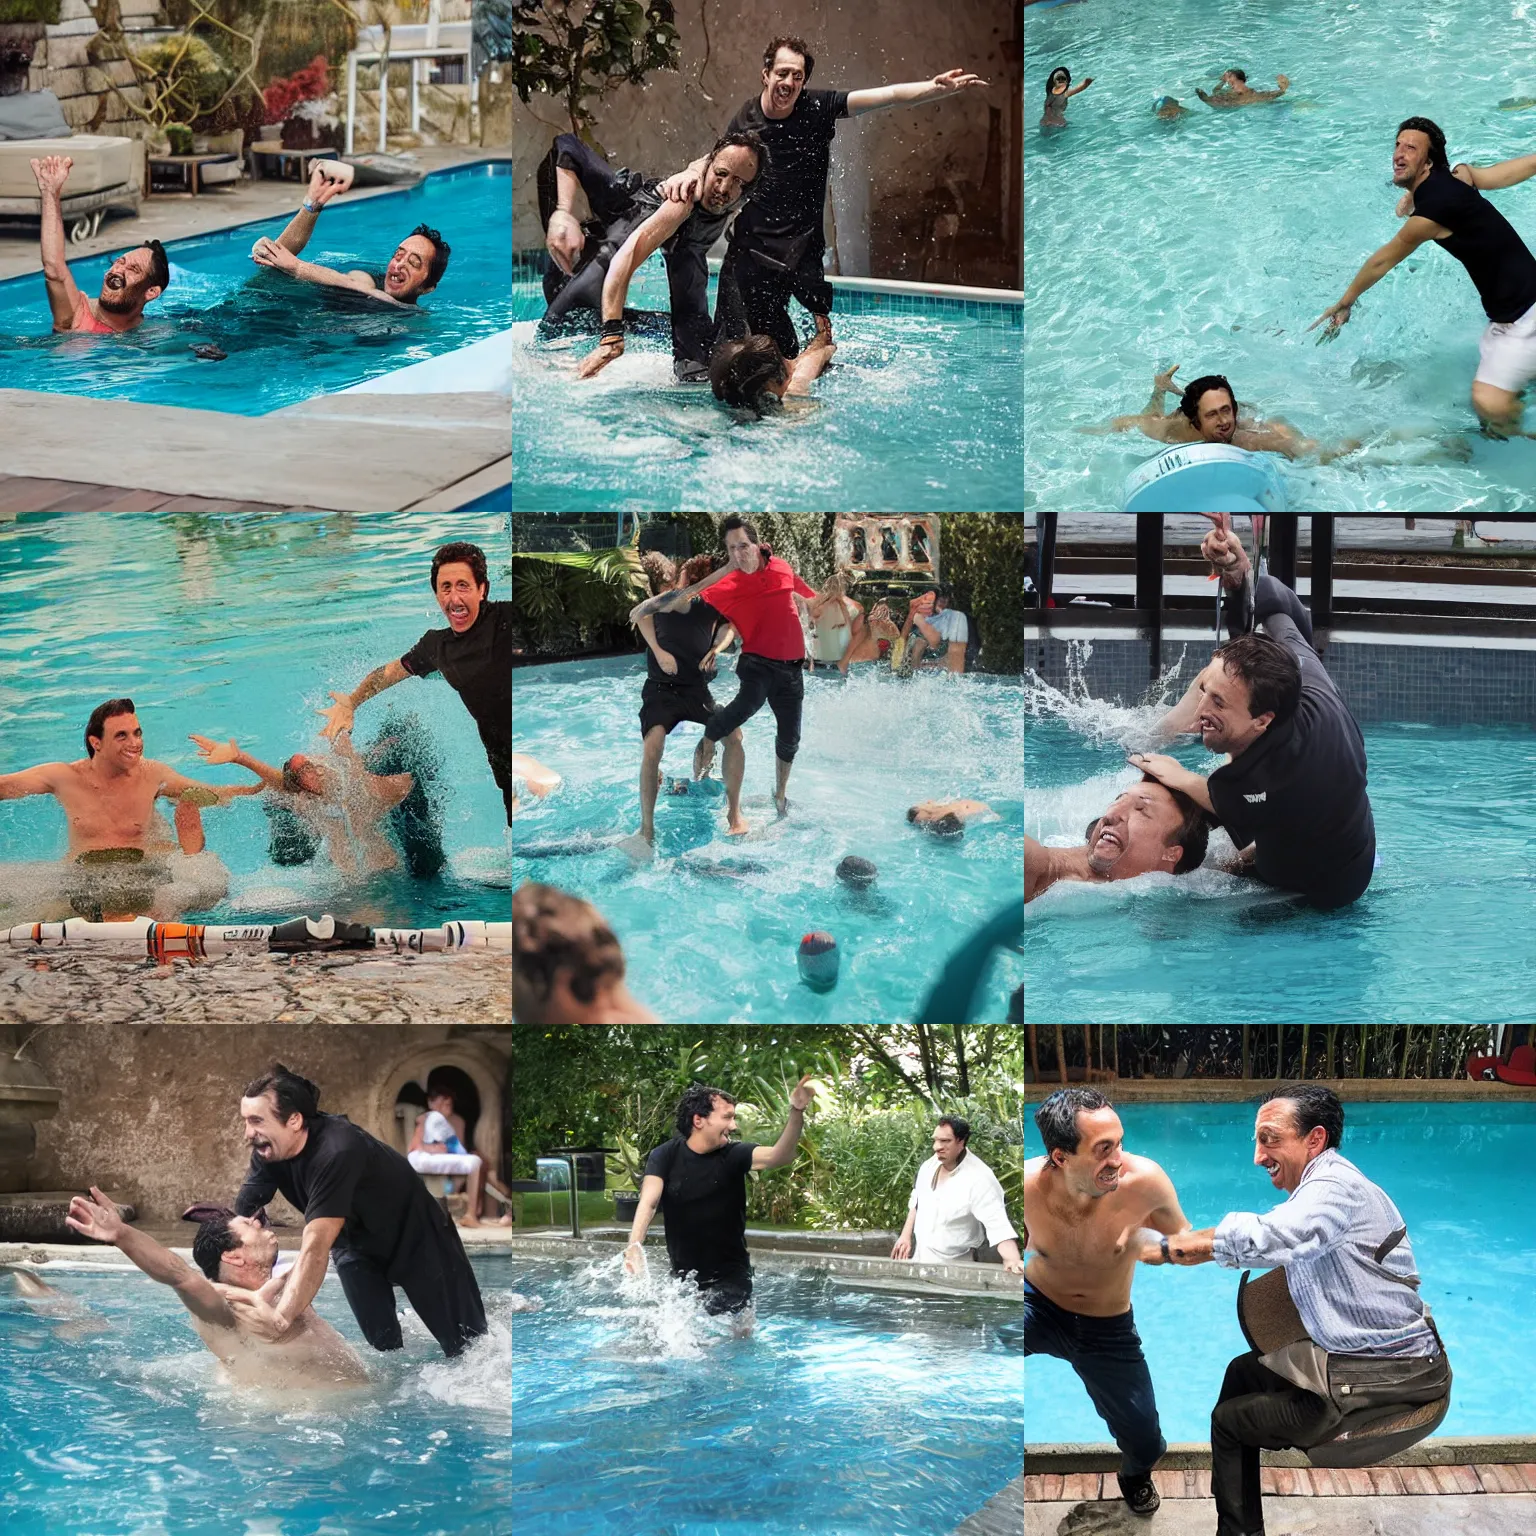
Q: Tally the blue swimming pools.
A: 9